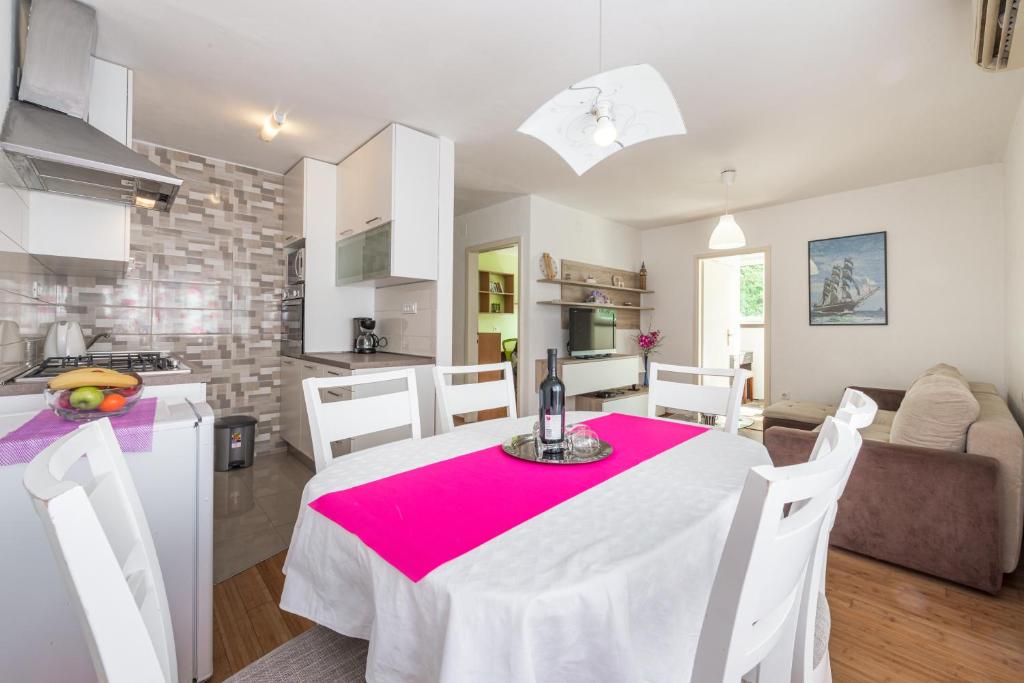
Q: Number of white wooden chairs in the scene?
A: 6